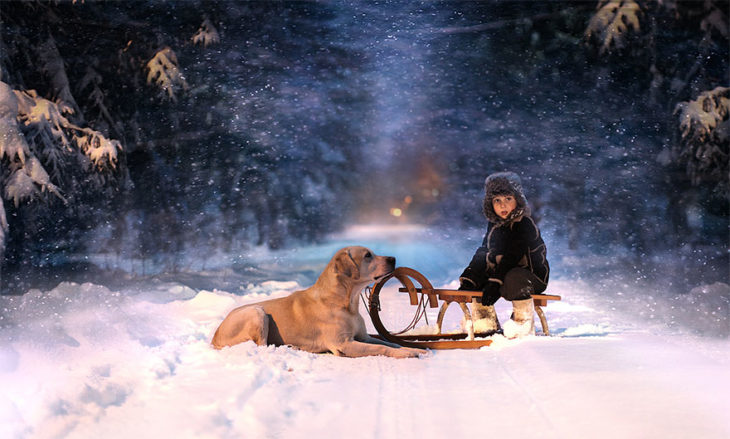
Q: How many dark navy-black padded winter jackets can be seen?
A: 1